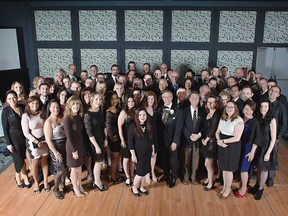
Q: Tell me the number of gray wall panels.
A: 11